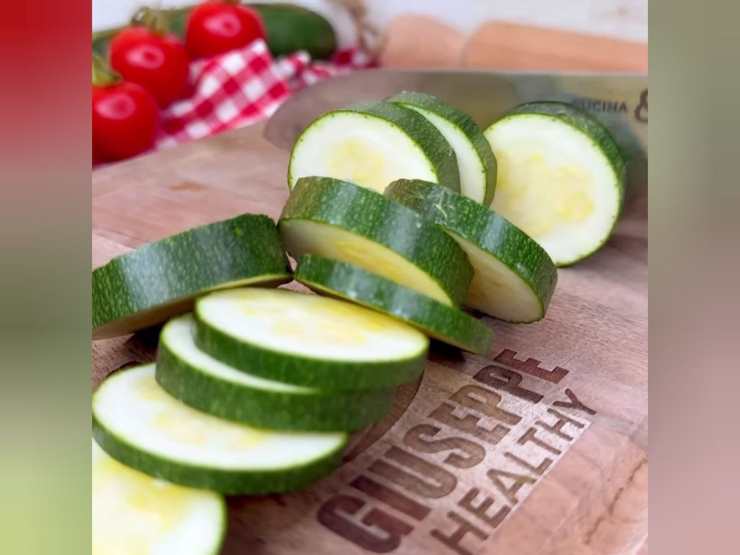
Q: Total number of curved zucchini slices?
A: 11